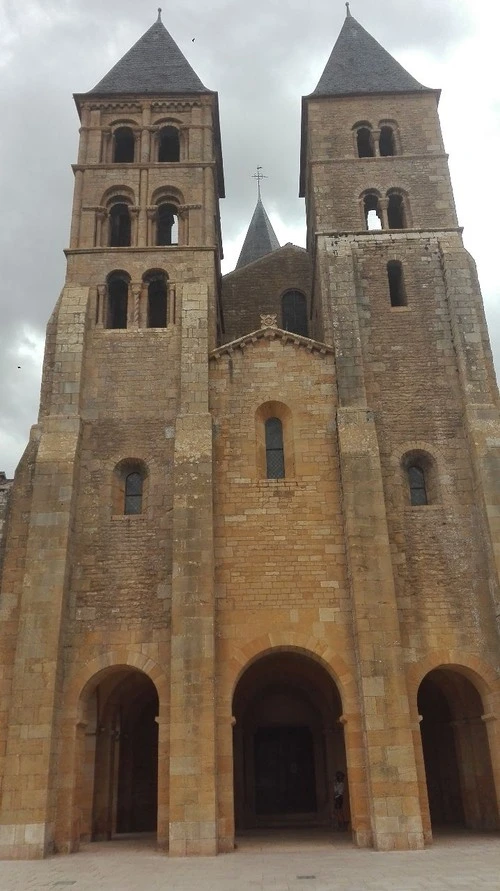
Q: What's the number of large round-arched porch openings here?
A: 3